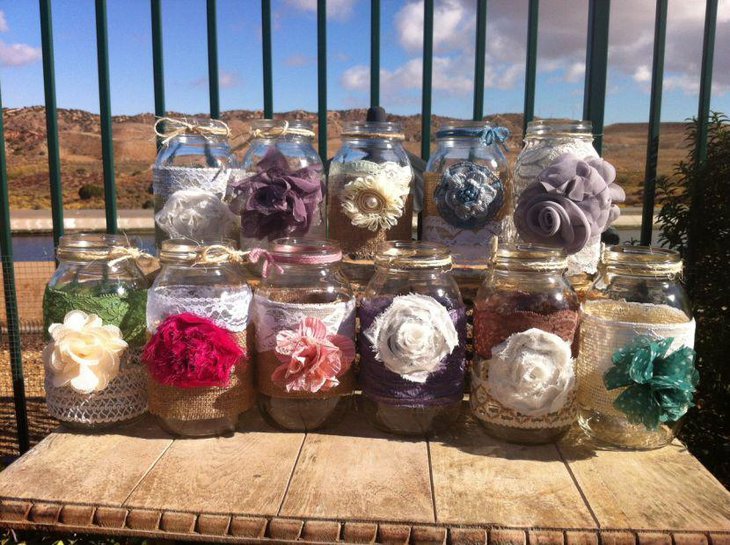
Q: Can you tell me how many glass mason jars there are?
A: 11